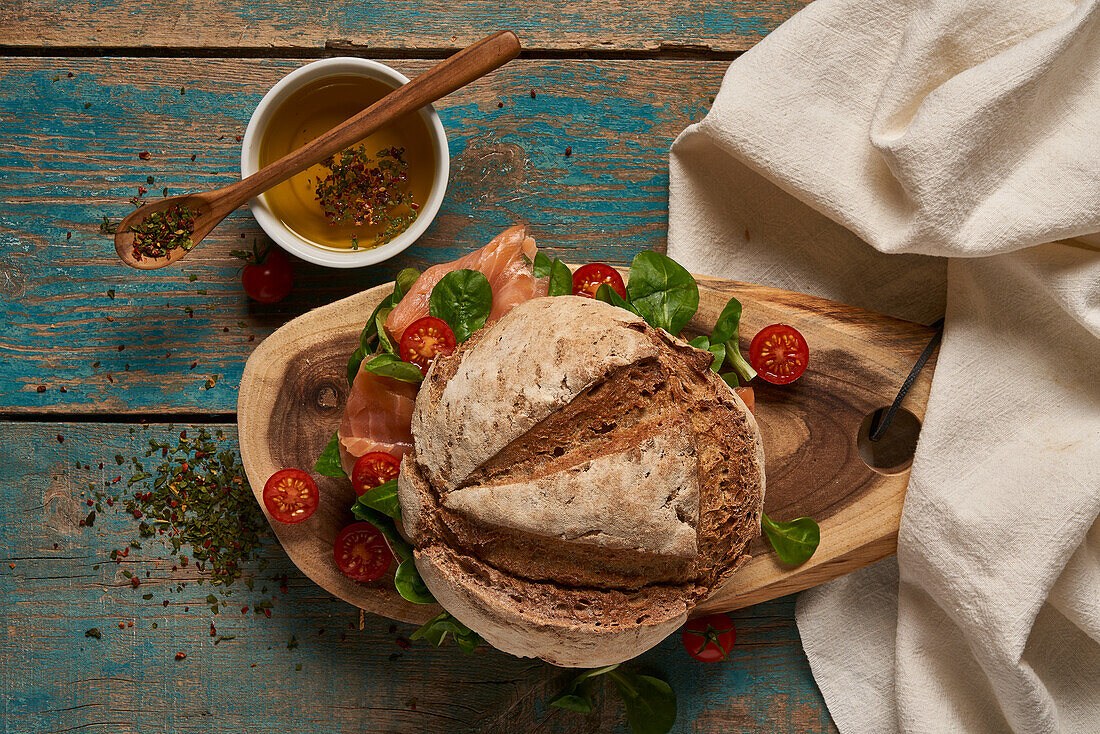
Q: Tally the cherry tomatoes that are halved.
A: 6